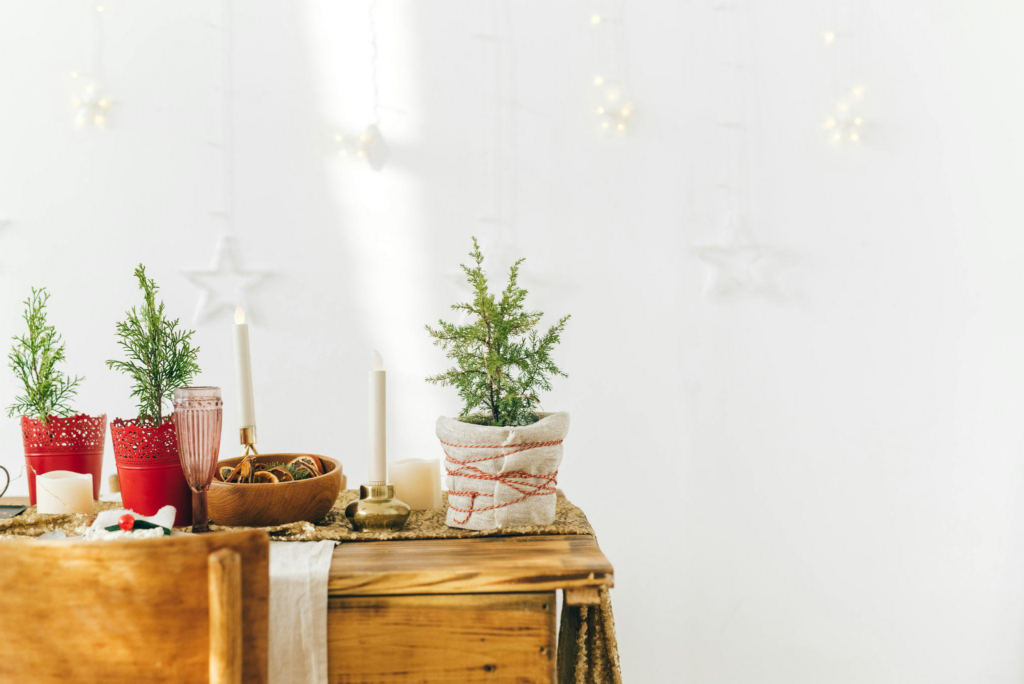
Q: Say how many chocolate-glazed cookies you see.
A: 0